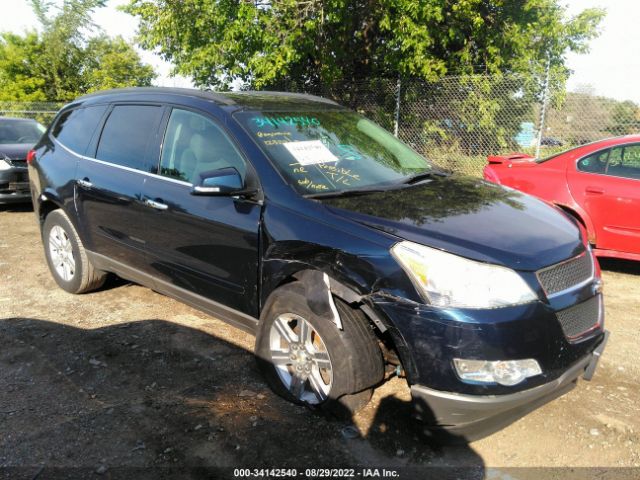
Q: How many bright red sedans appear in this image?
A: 1